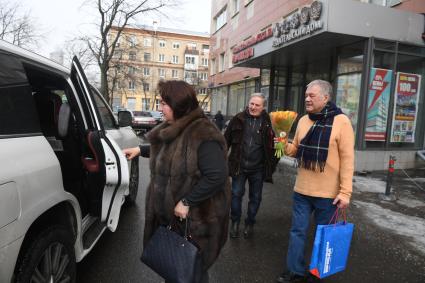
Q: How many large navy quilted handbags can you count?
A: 1